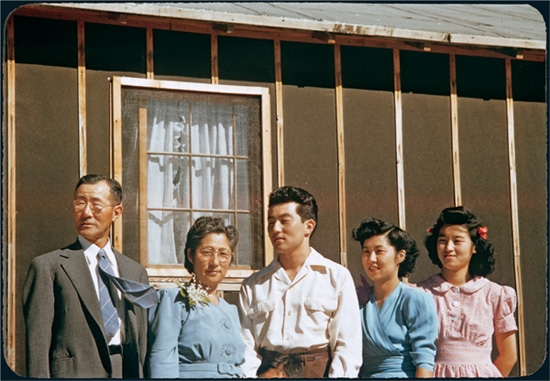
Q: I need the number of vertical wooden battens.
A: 9